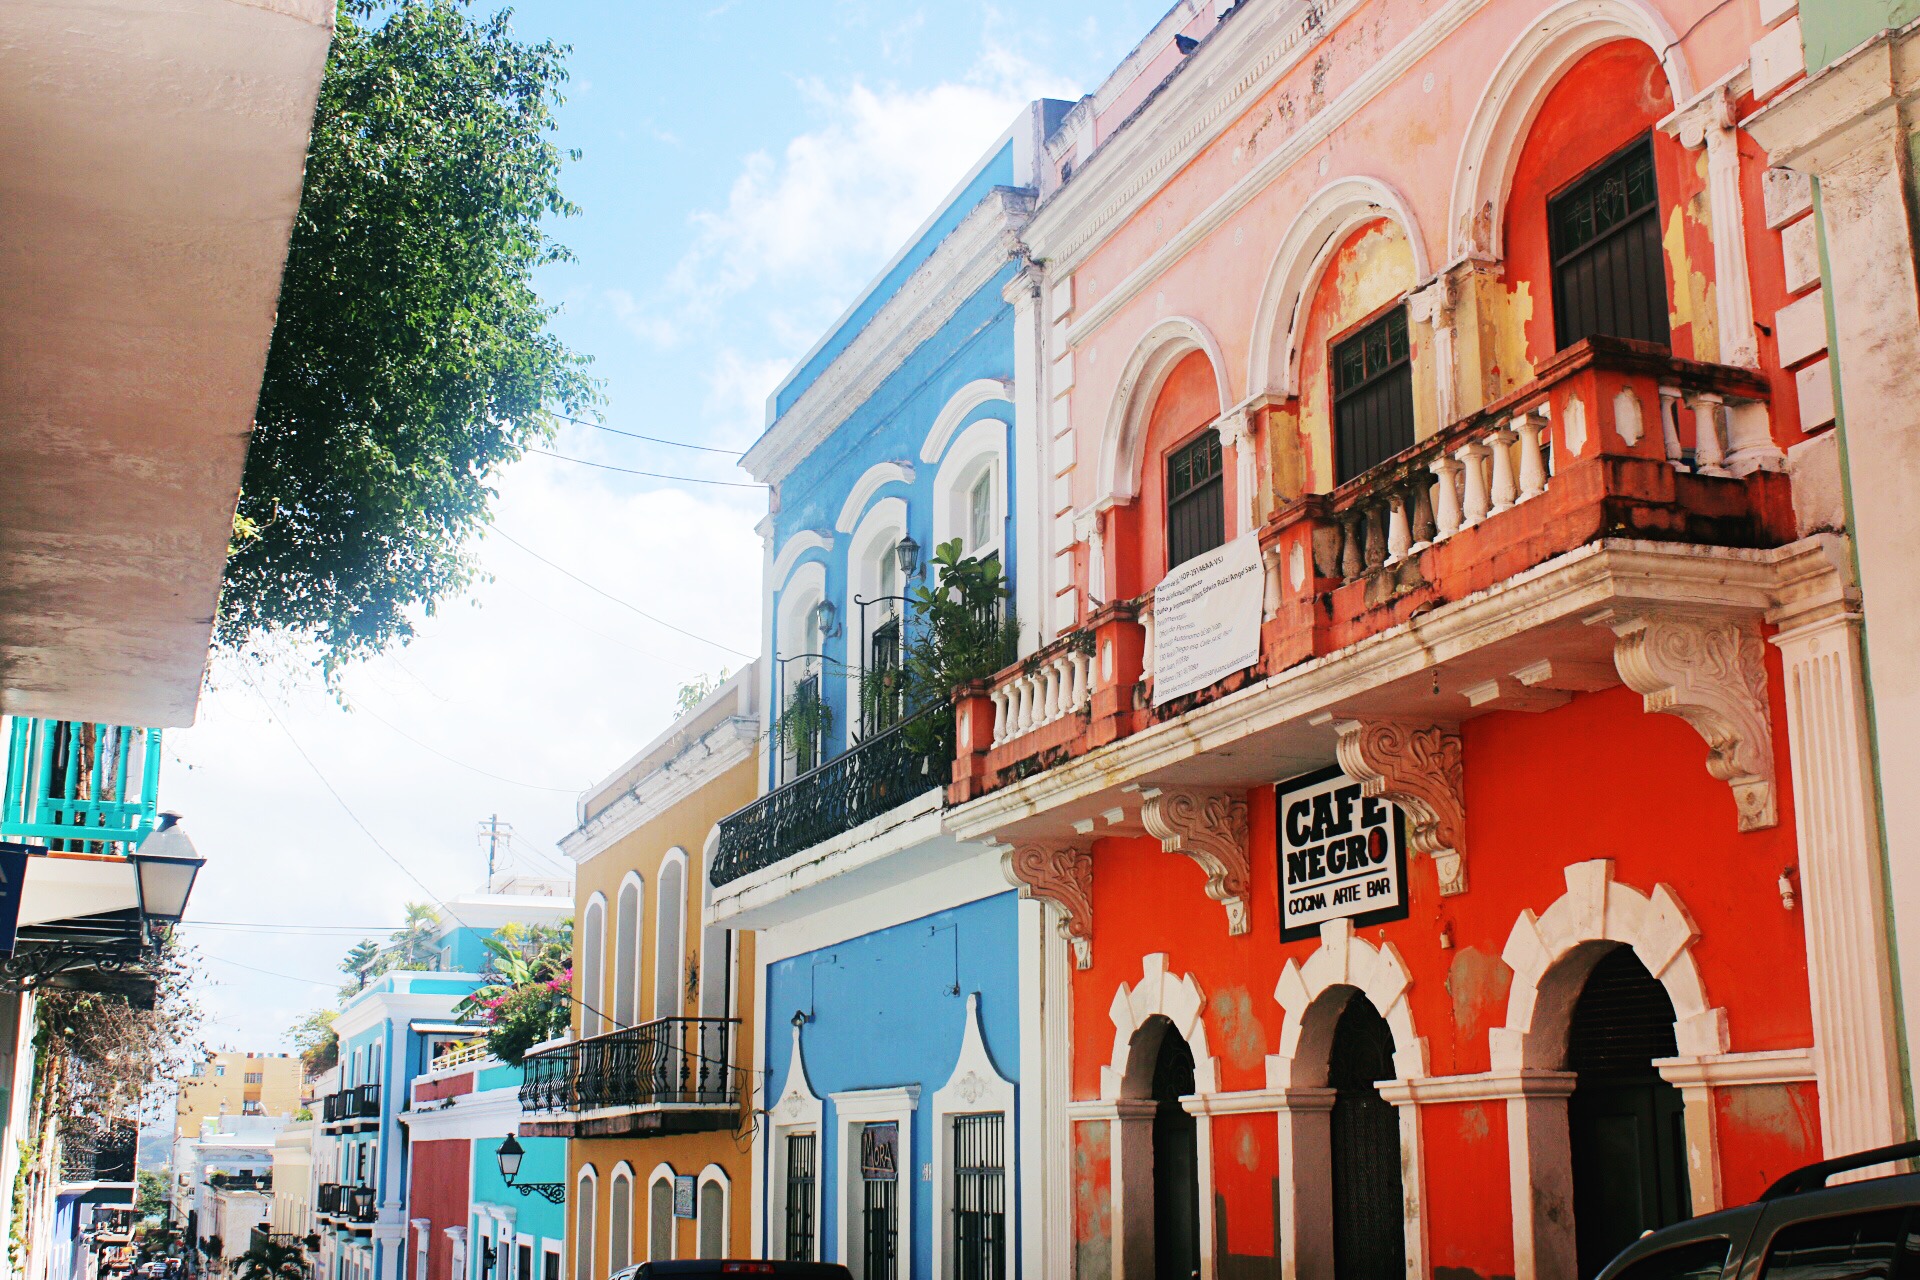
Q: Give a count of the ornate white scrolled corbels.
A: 4